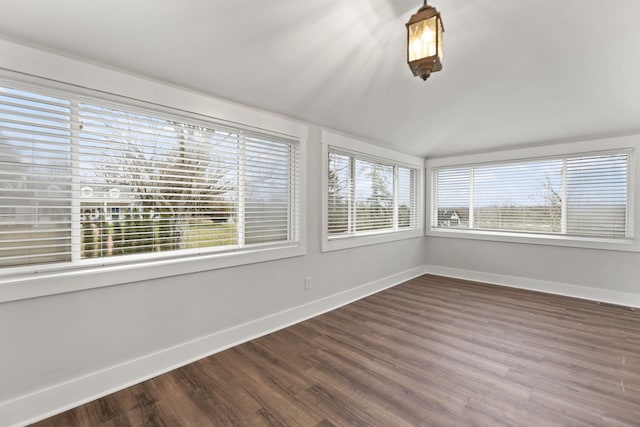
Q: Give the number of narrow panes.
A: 6